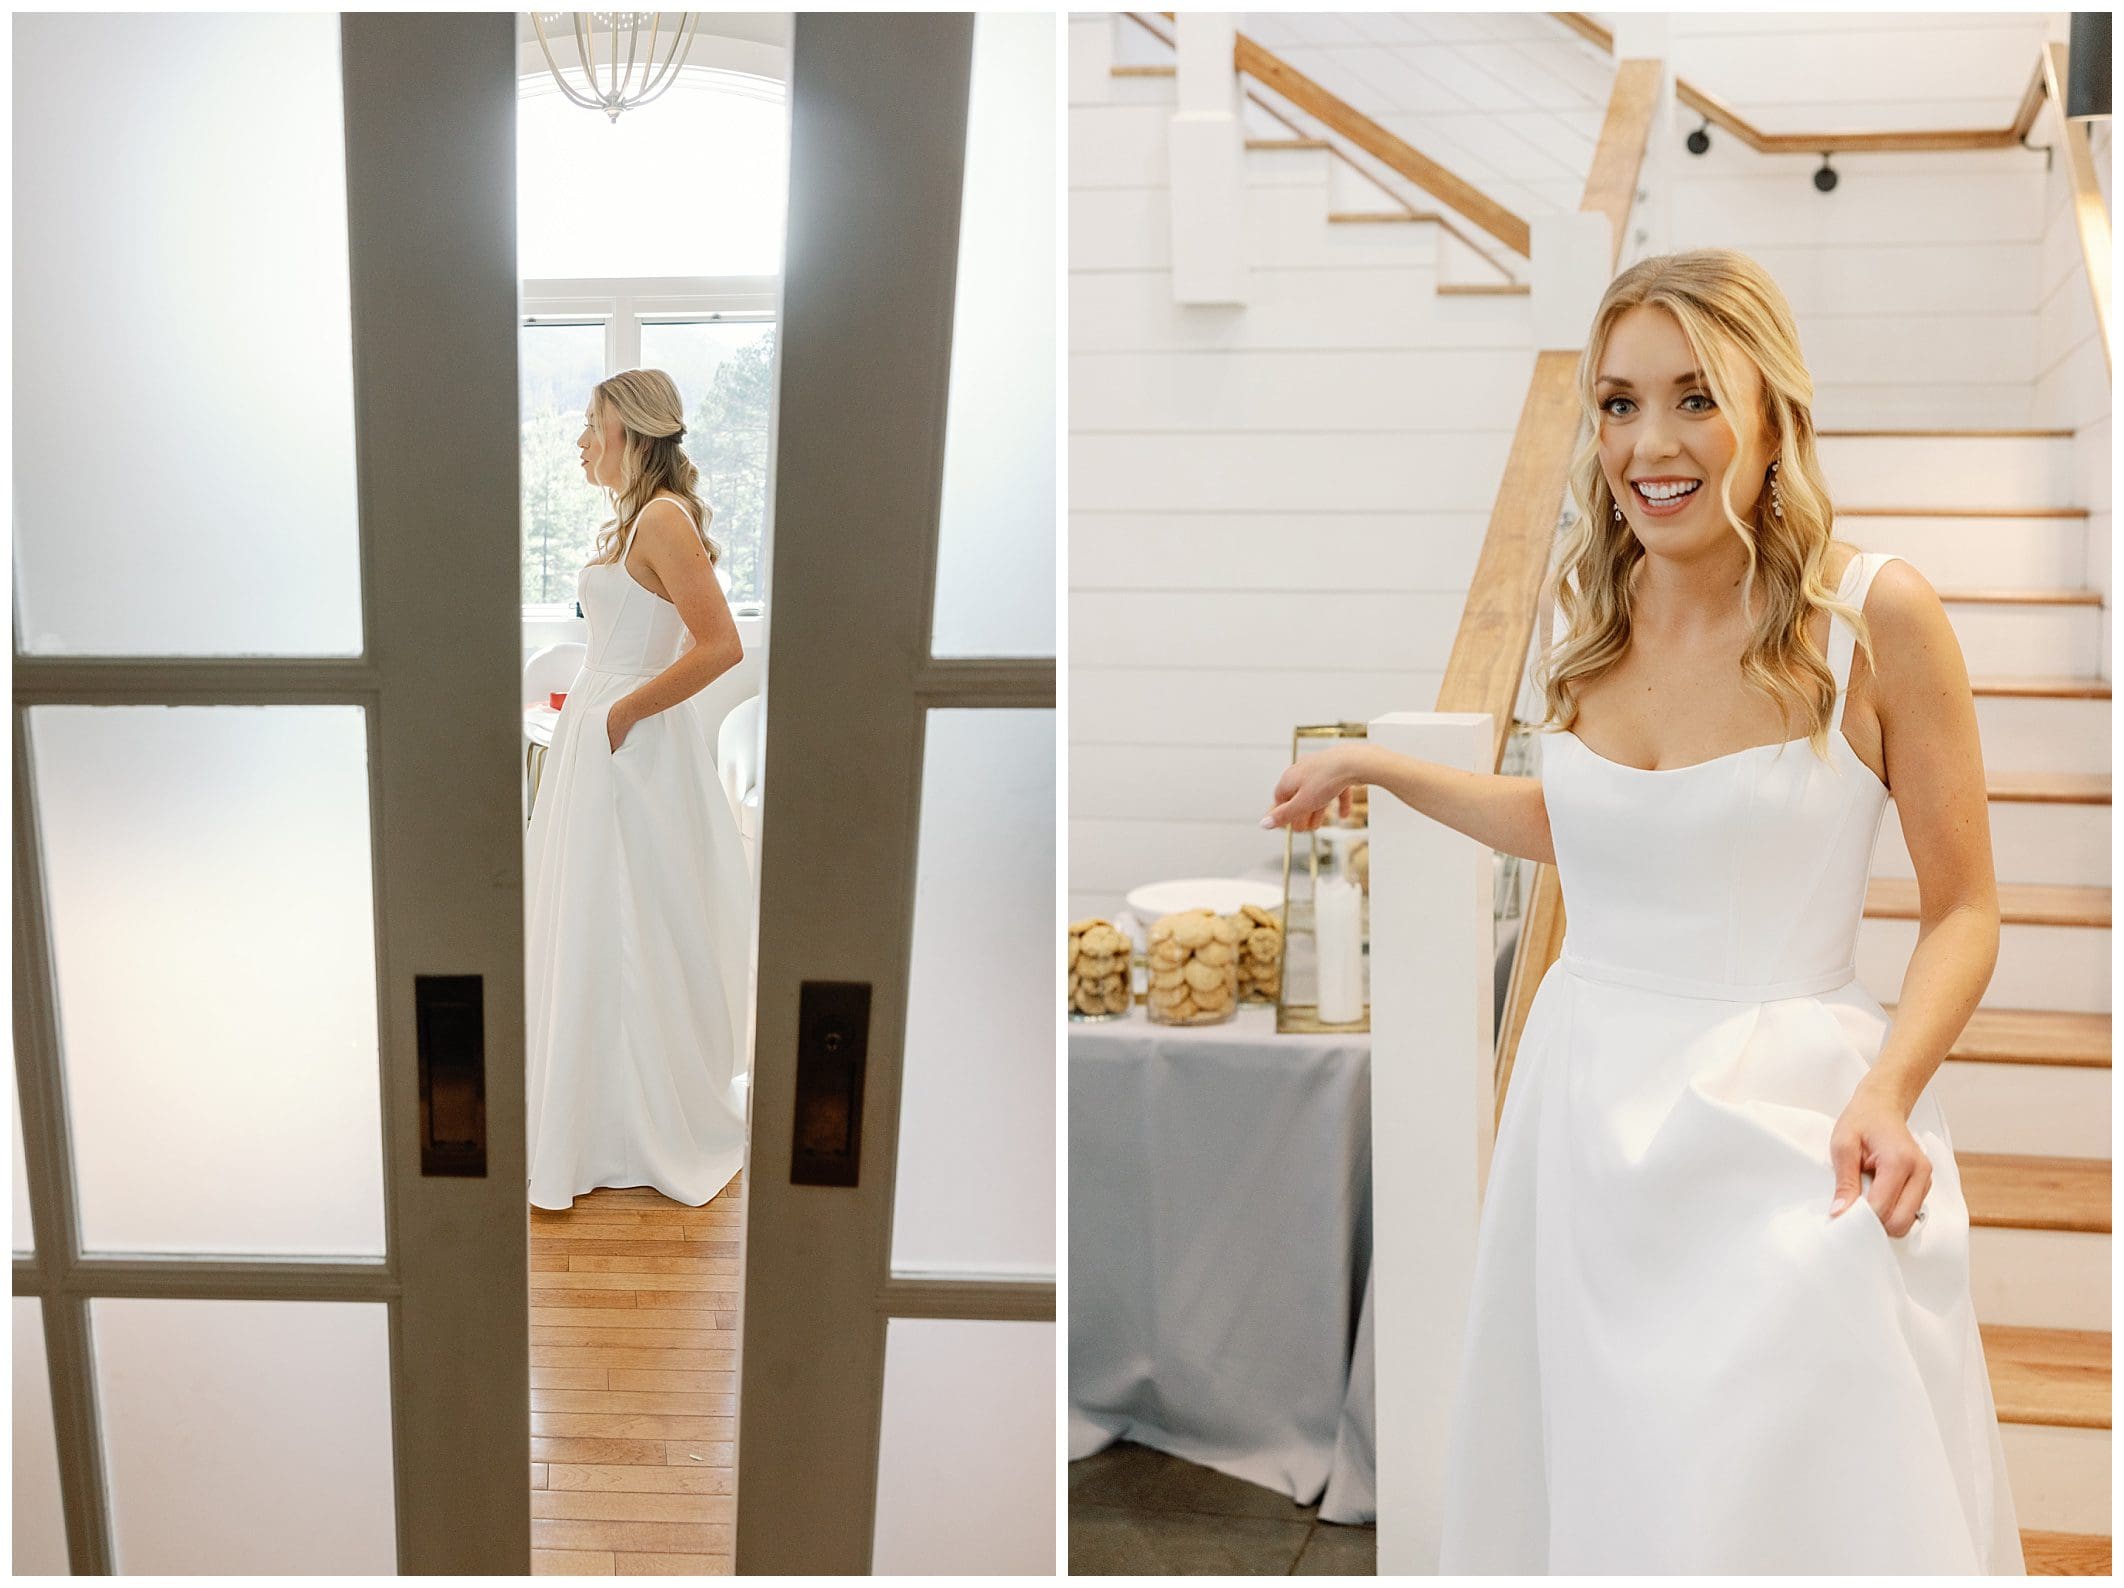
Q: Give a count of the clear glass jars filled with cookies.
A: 3